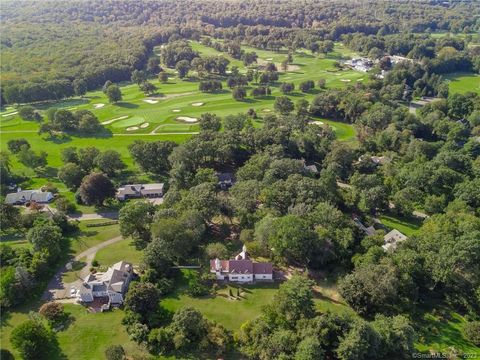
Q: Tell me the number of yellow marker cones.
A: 0